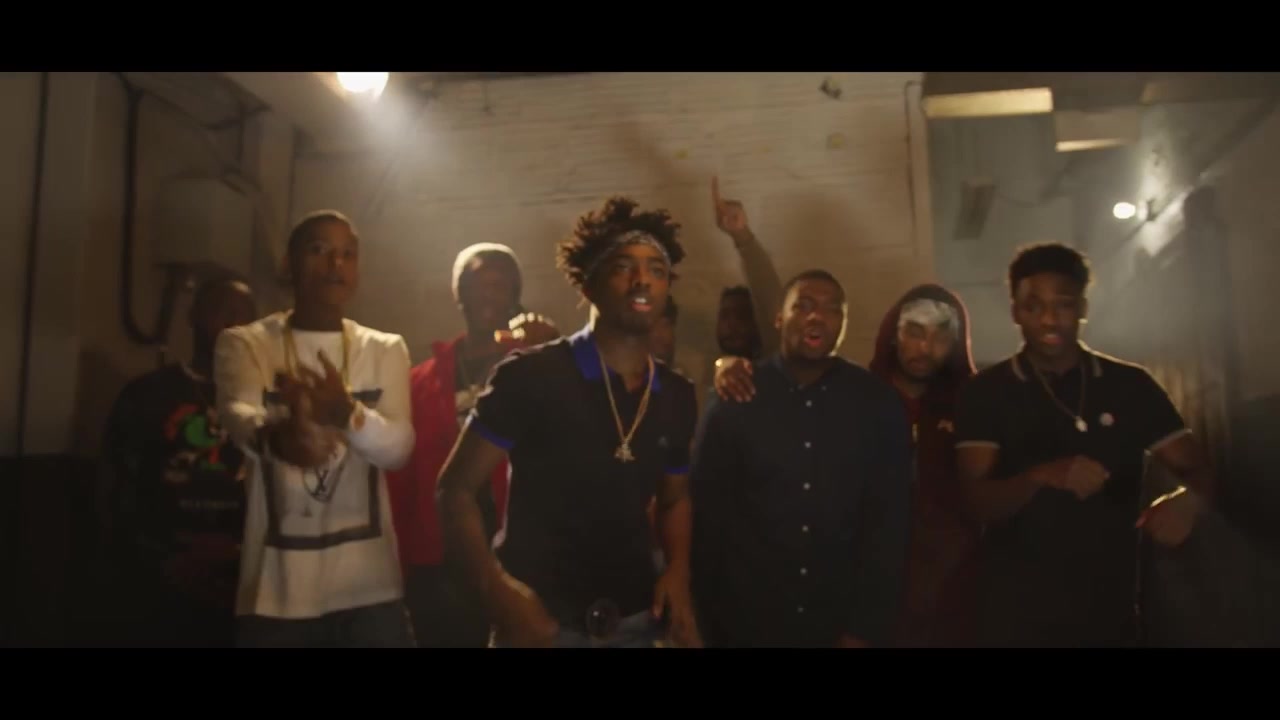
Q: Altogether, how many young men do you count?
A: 9